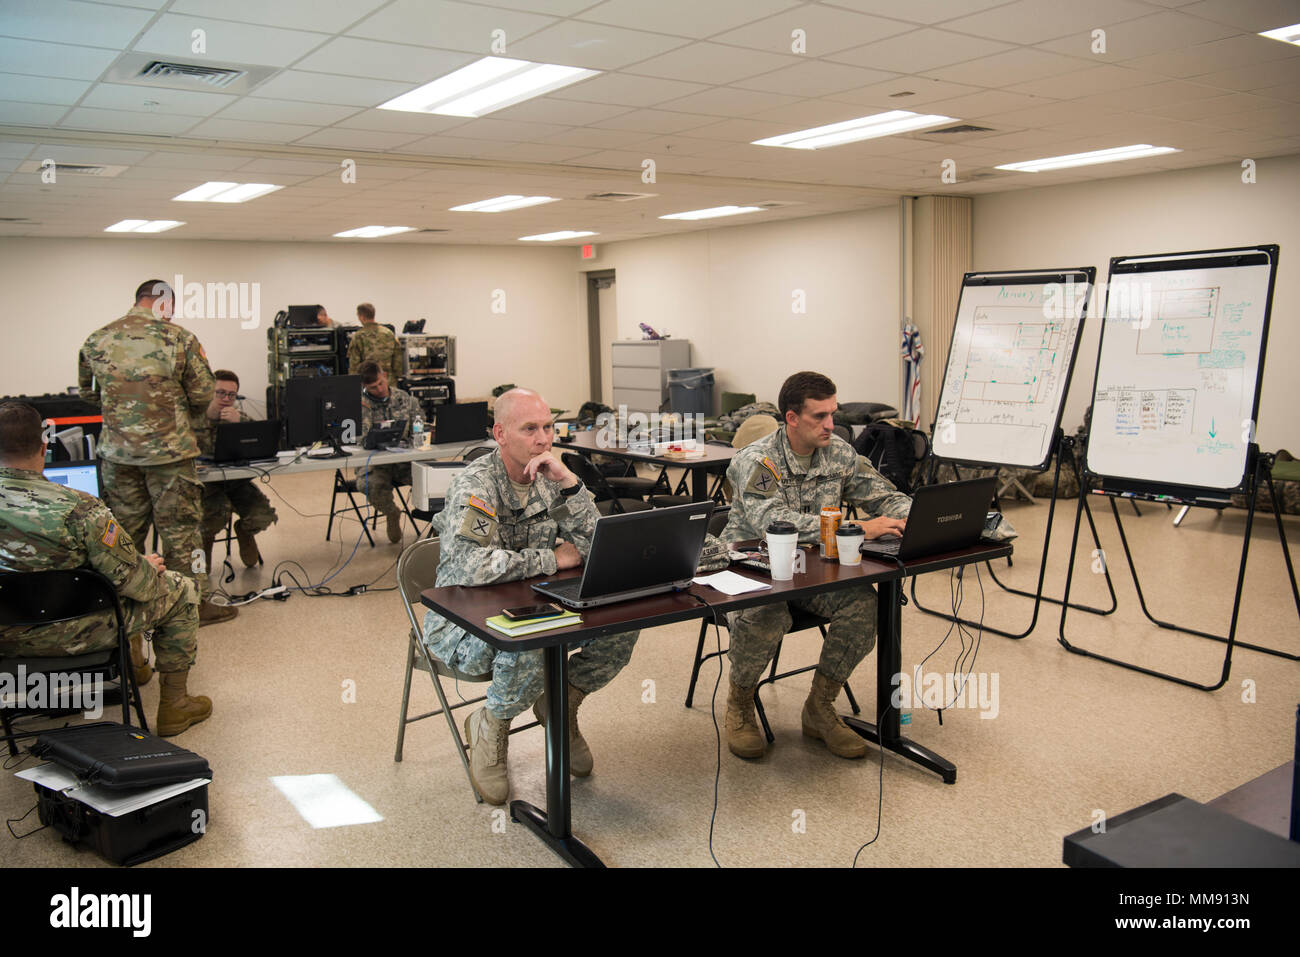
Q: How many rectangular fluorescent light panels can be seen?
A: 10